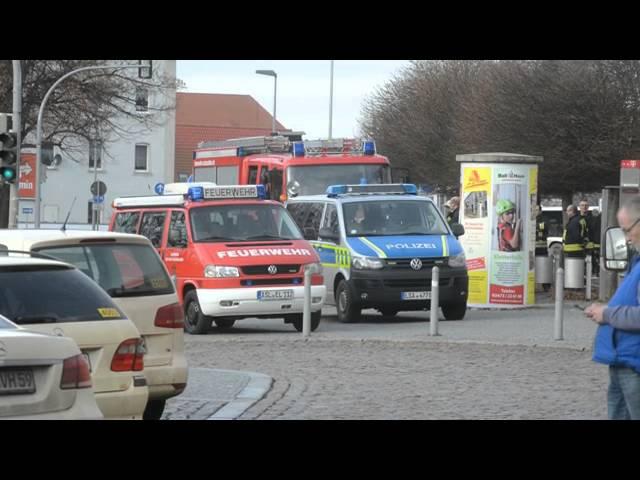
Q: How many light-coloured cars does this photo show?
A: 3